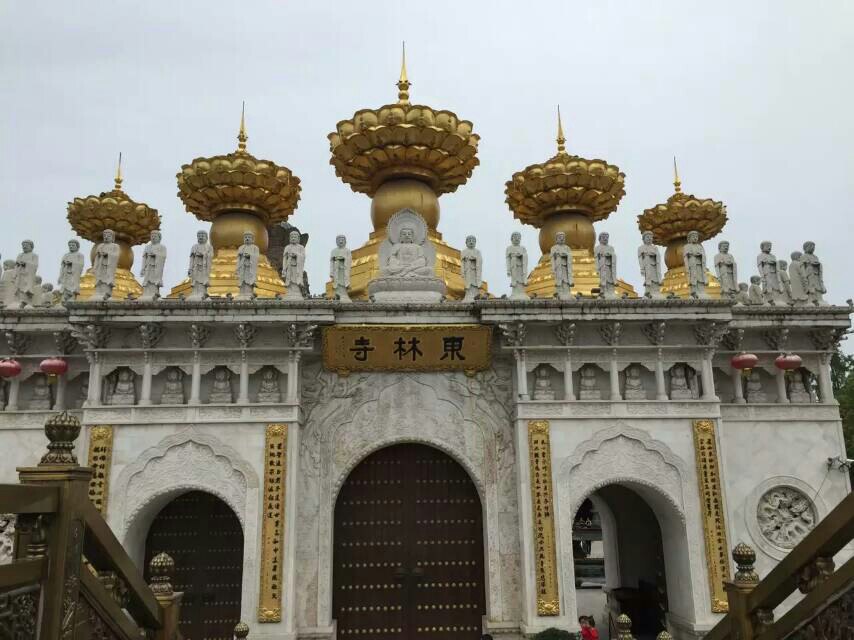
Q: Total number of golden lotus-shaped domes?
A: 5